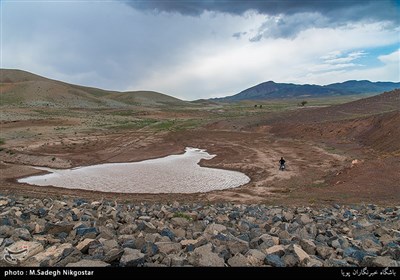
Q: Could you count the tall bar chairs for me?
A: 0